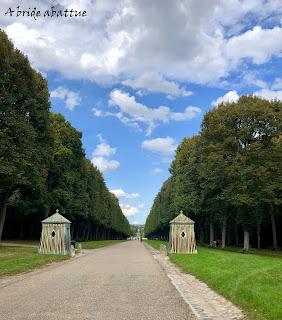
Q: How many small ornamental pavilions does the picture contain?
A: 2